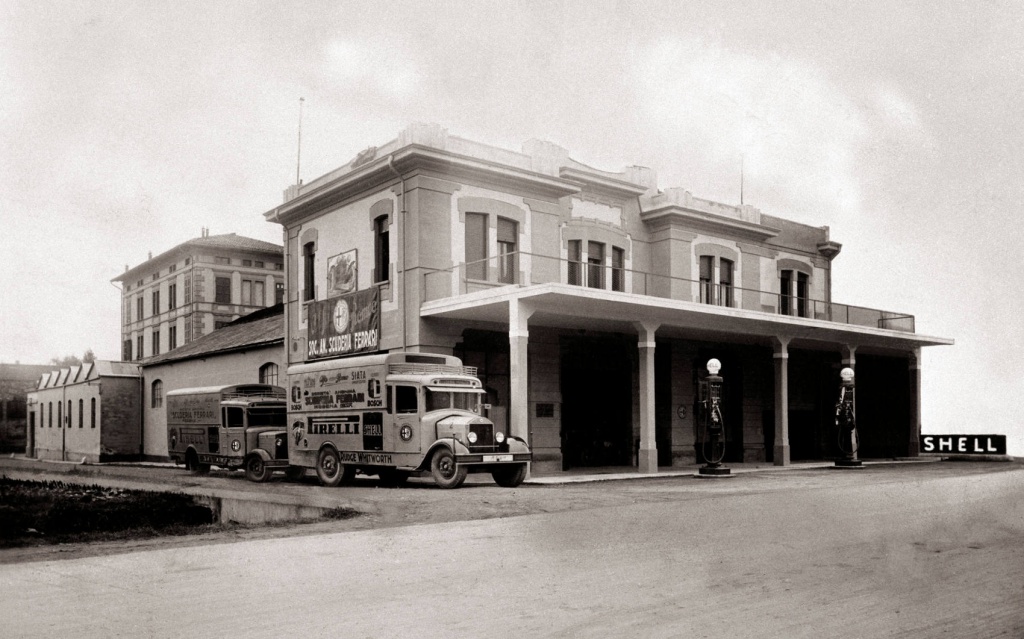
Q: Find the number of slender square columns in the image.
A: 5